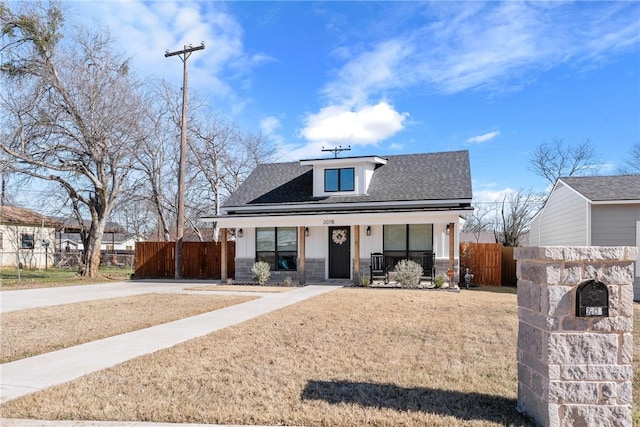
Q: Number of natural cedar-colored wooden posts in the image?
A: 4